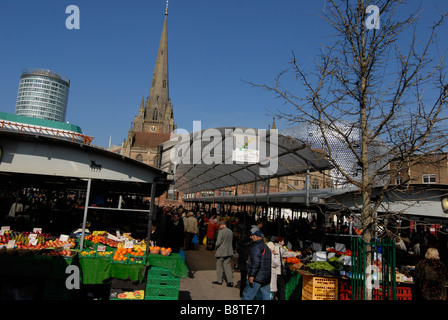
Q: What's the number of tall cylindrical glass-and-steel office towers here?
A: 1